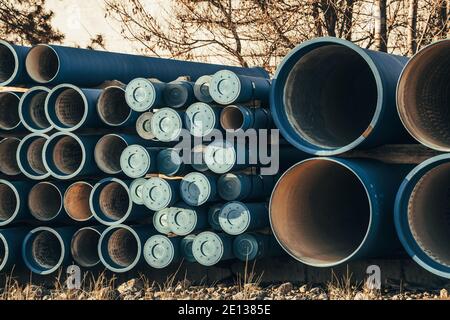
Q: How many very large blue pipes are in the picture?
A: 4